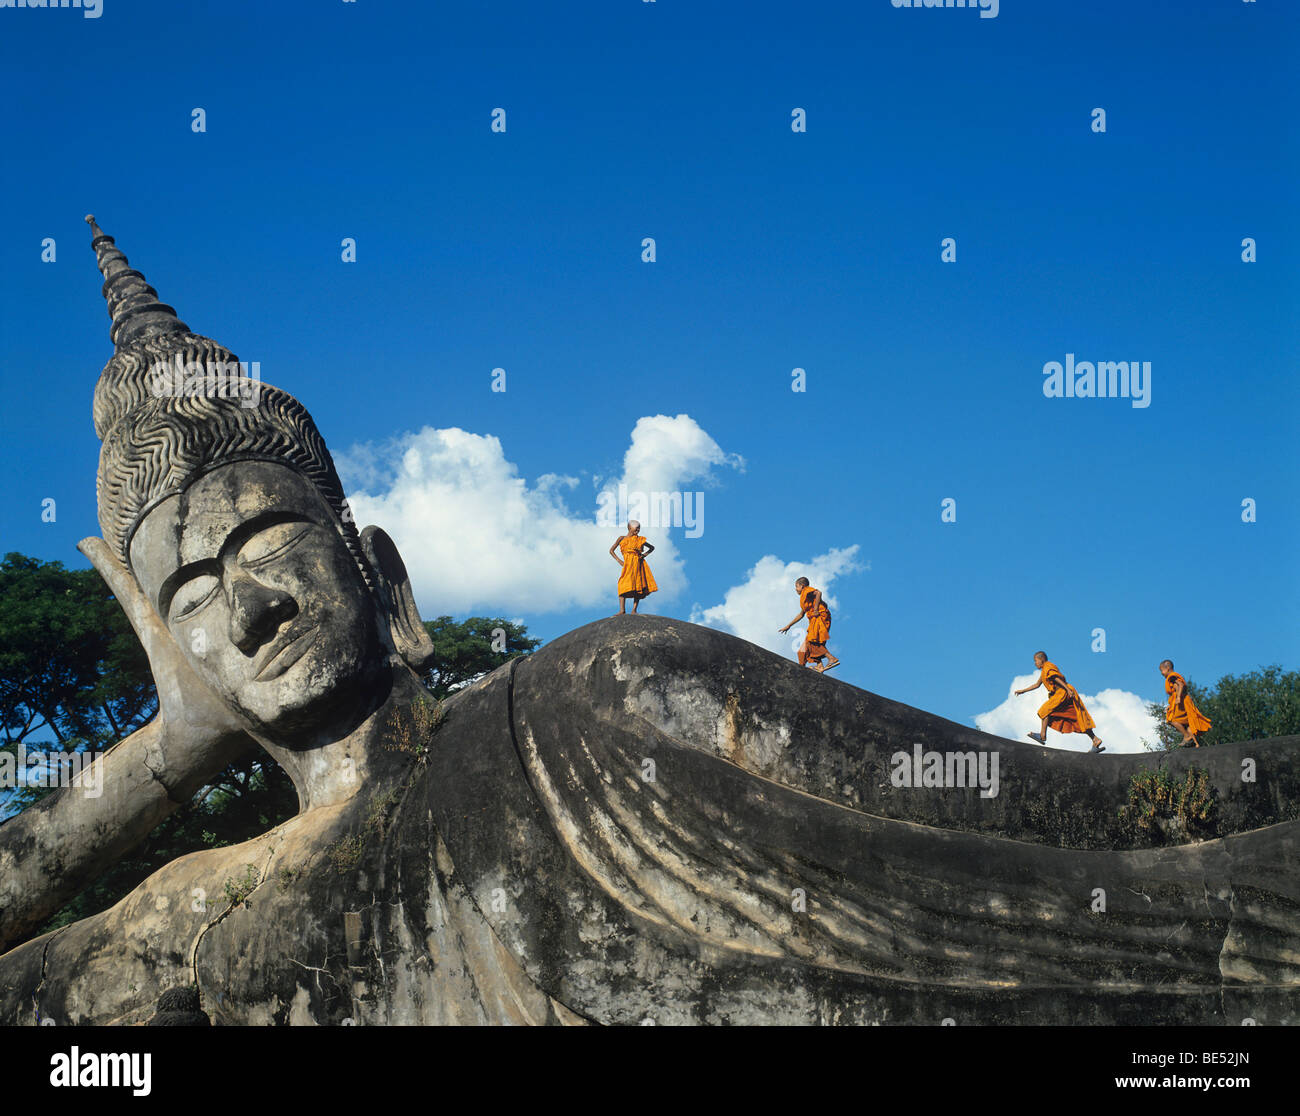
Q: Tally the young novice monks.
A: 4